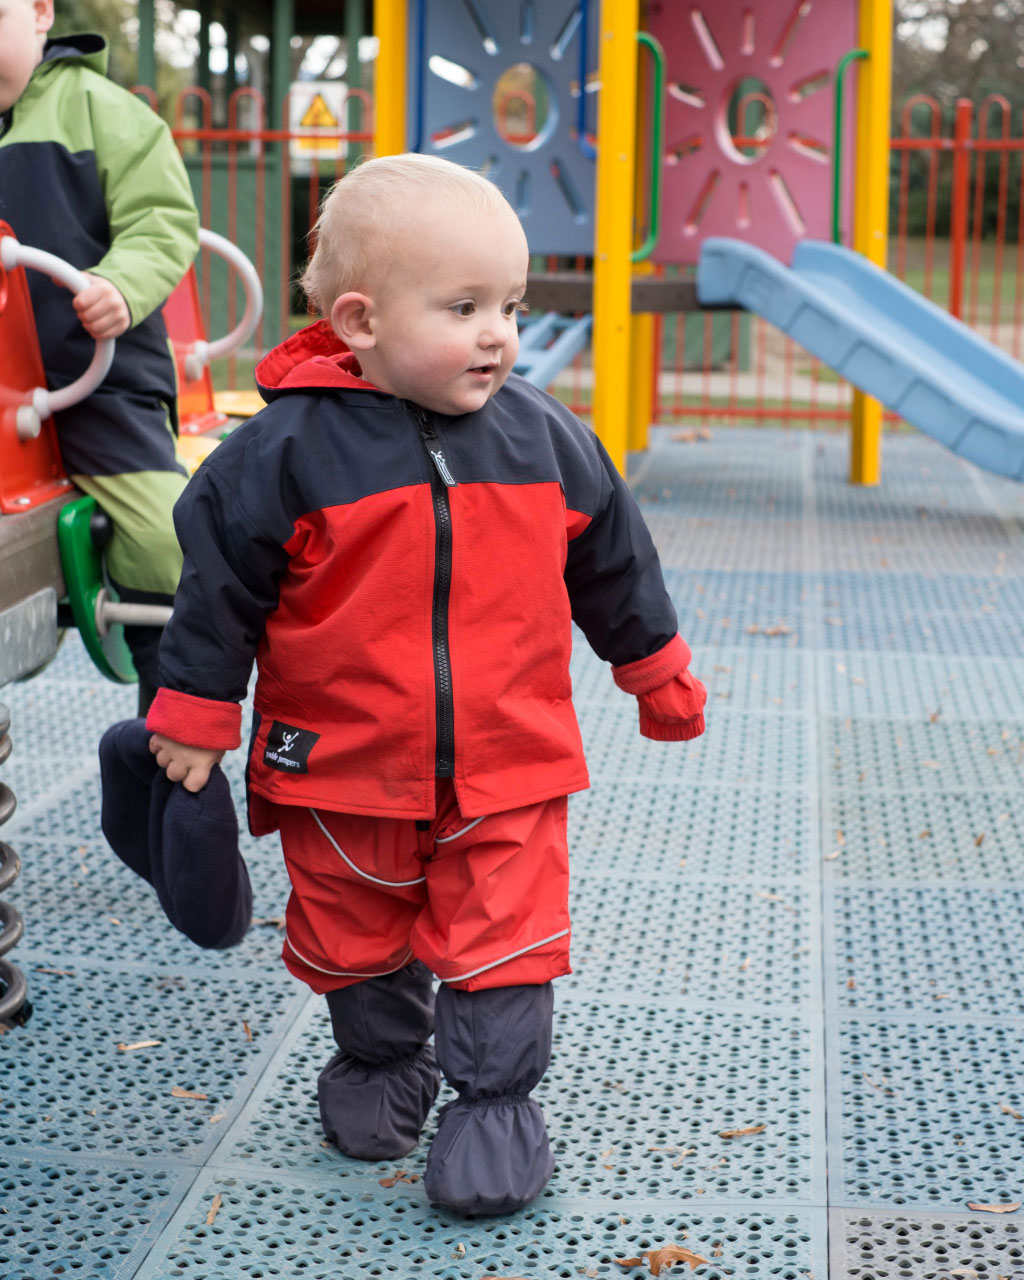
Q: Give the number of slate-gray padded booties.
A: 2